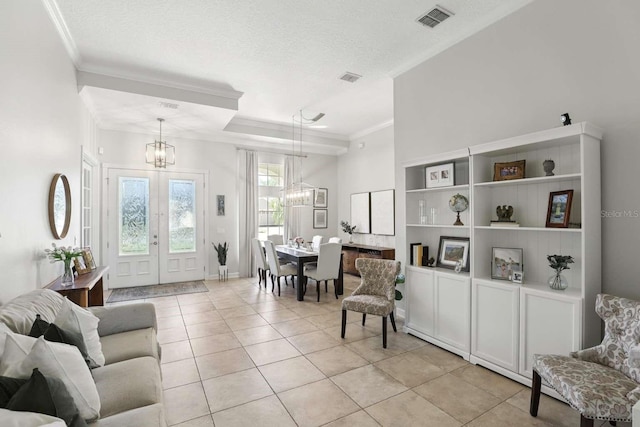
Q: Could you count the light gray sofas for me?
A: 1